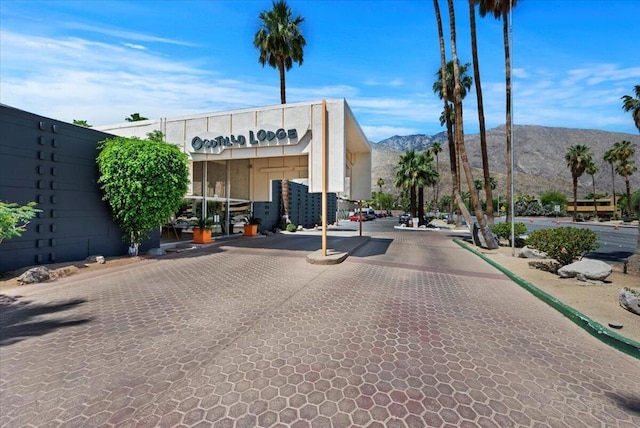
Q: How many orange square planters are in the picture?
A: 2